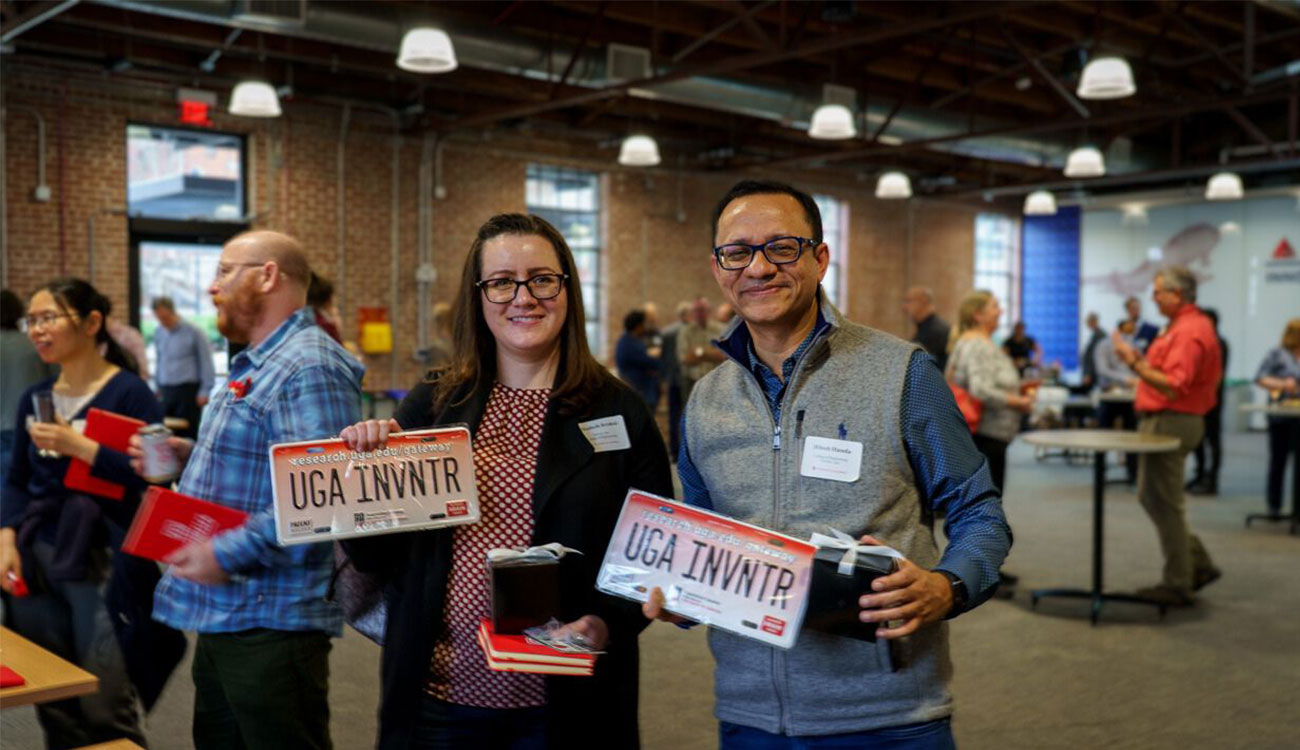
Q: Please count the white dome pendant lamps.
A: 9